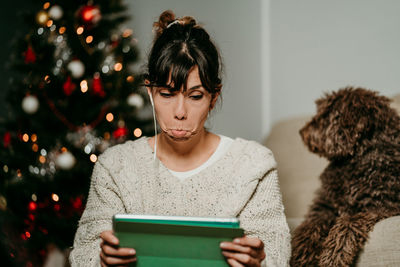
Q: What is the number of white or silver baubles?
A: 5